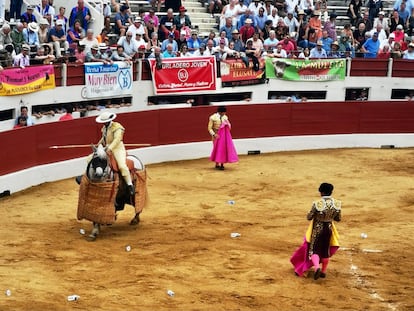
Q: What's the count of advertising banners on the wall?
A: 5